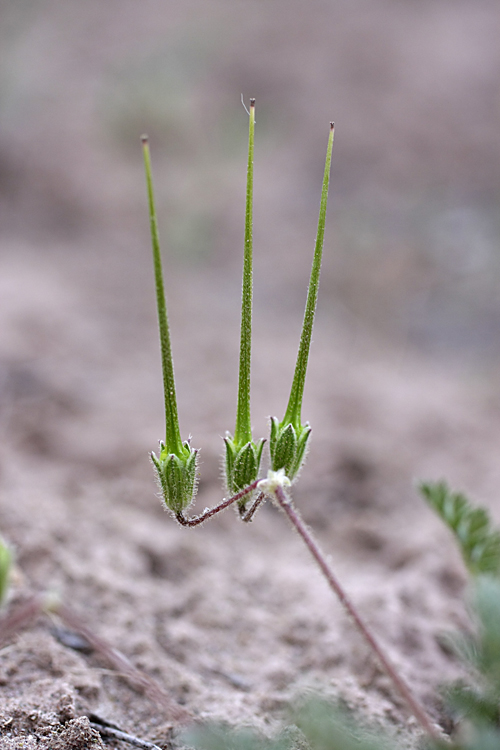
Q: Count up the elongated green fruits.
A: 3